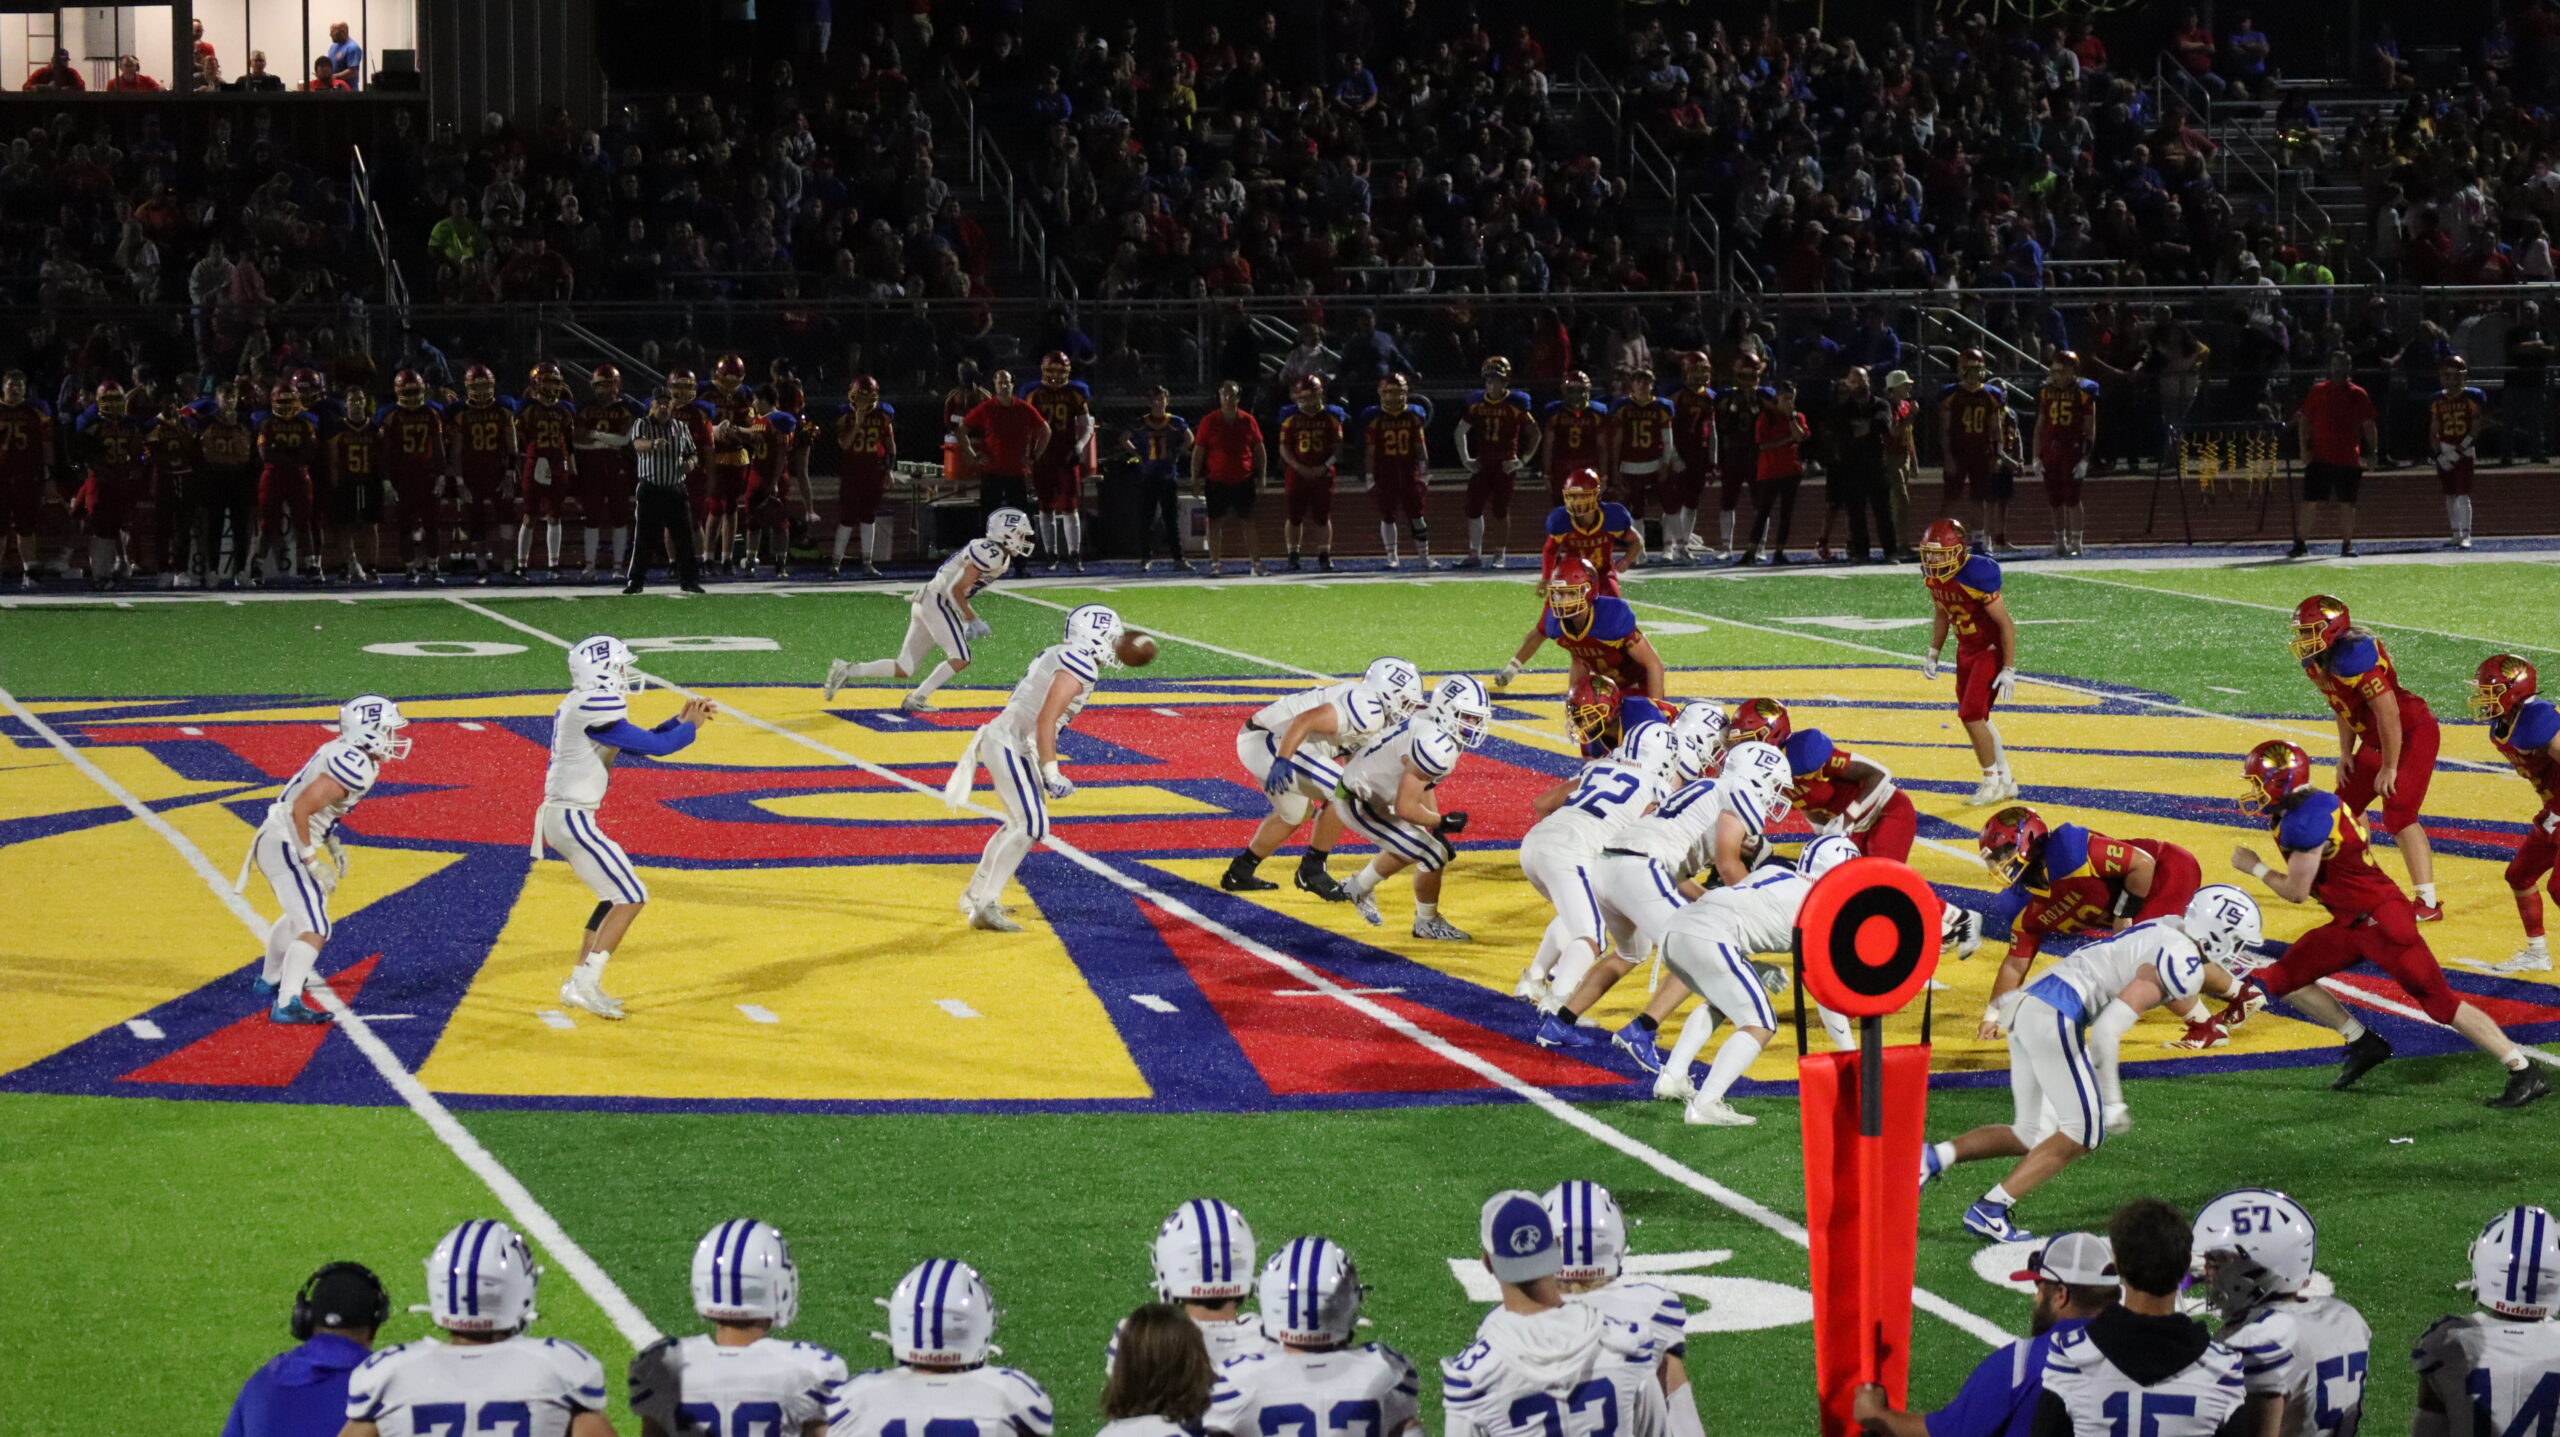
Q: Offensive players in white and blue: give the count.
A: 11